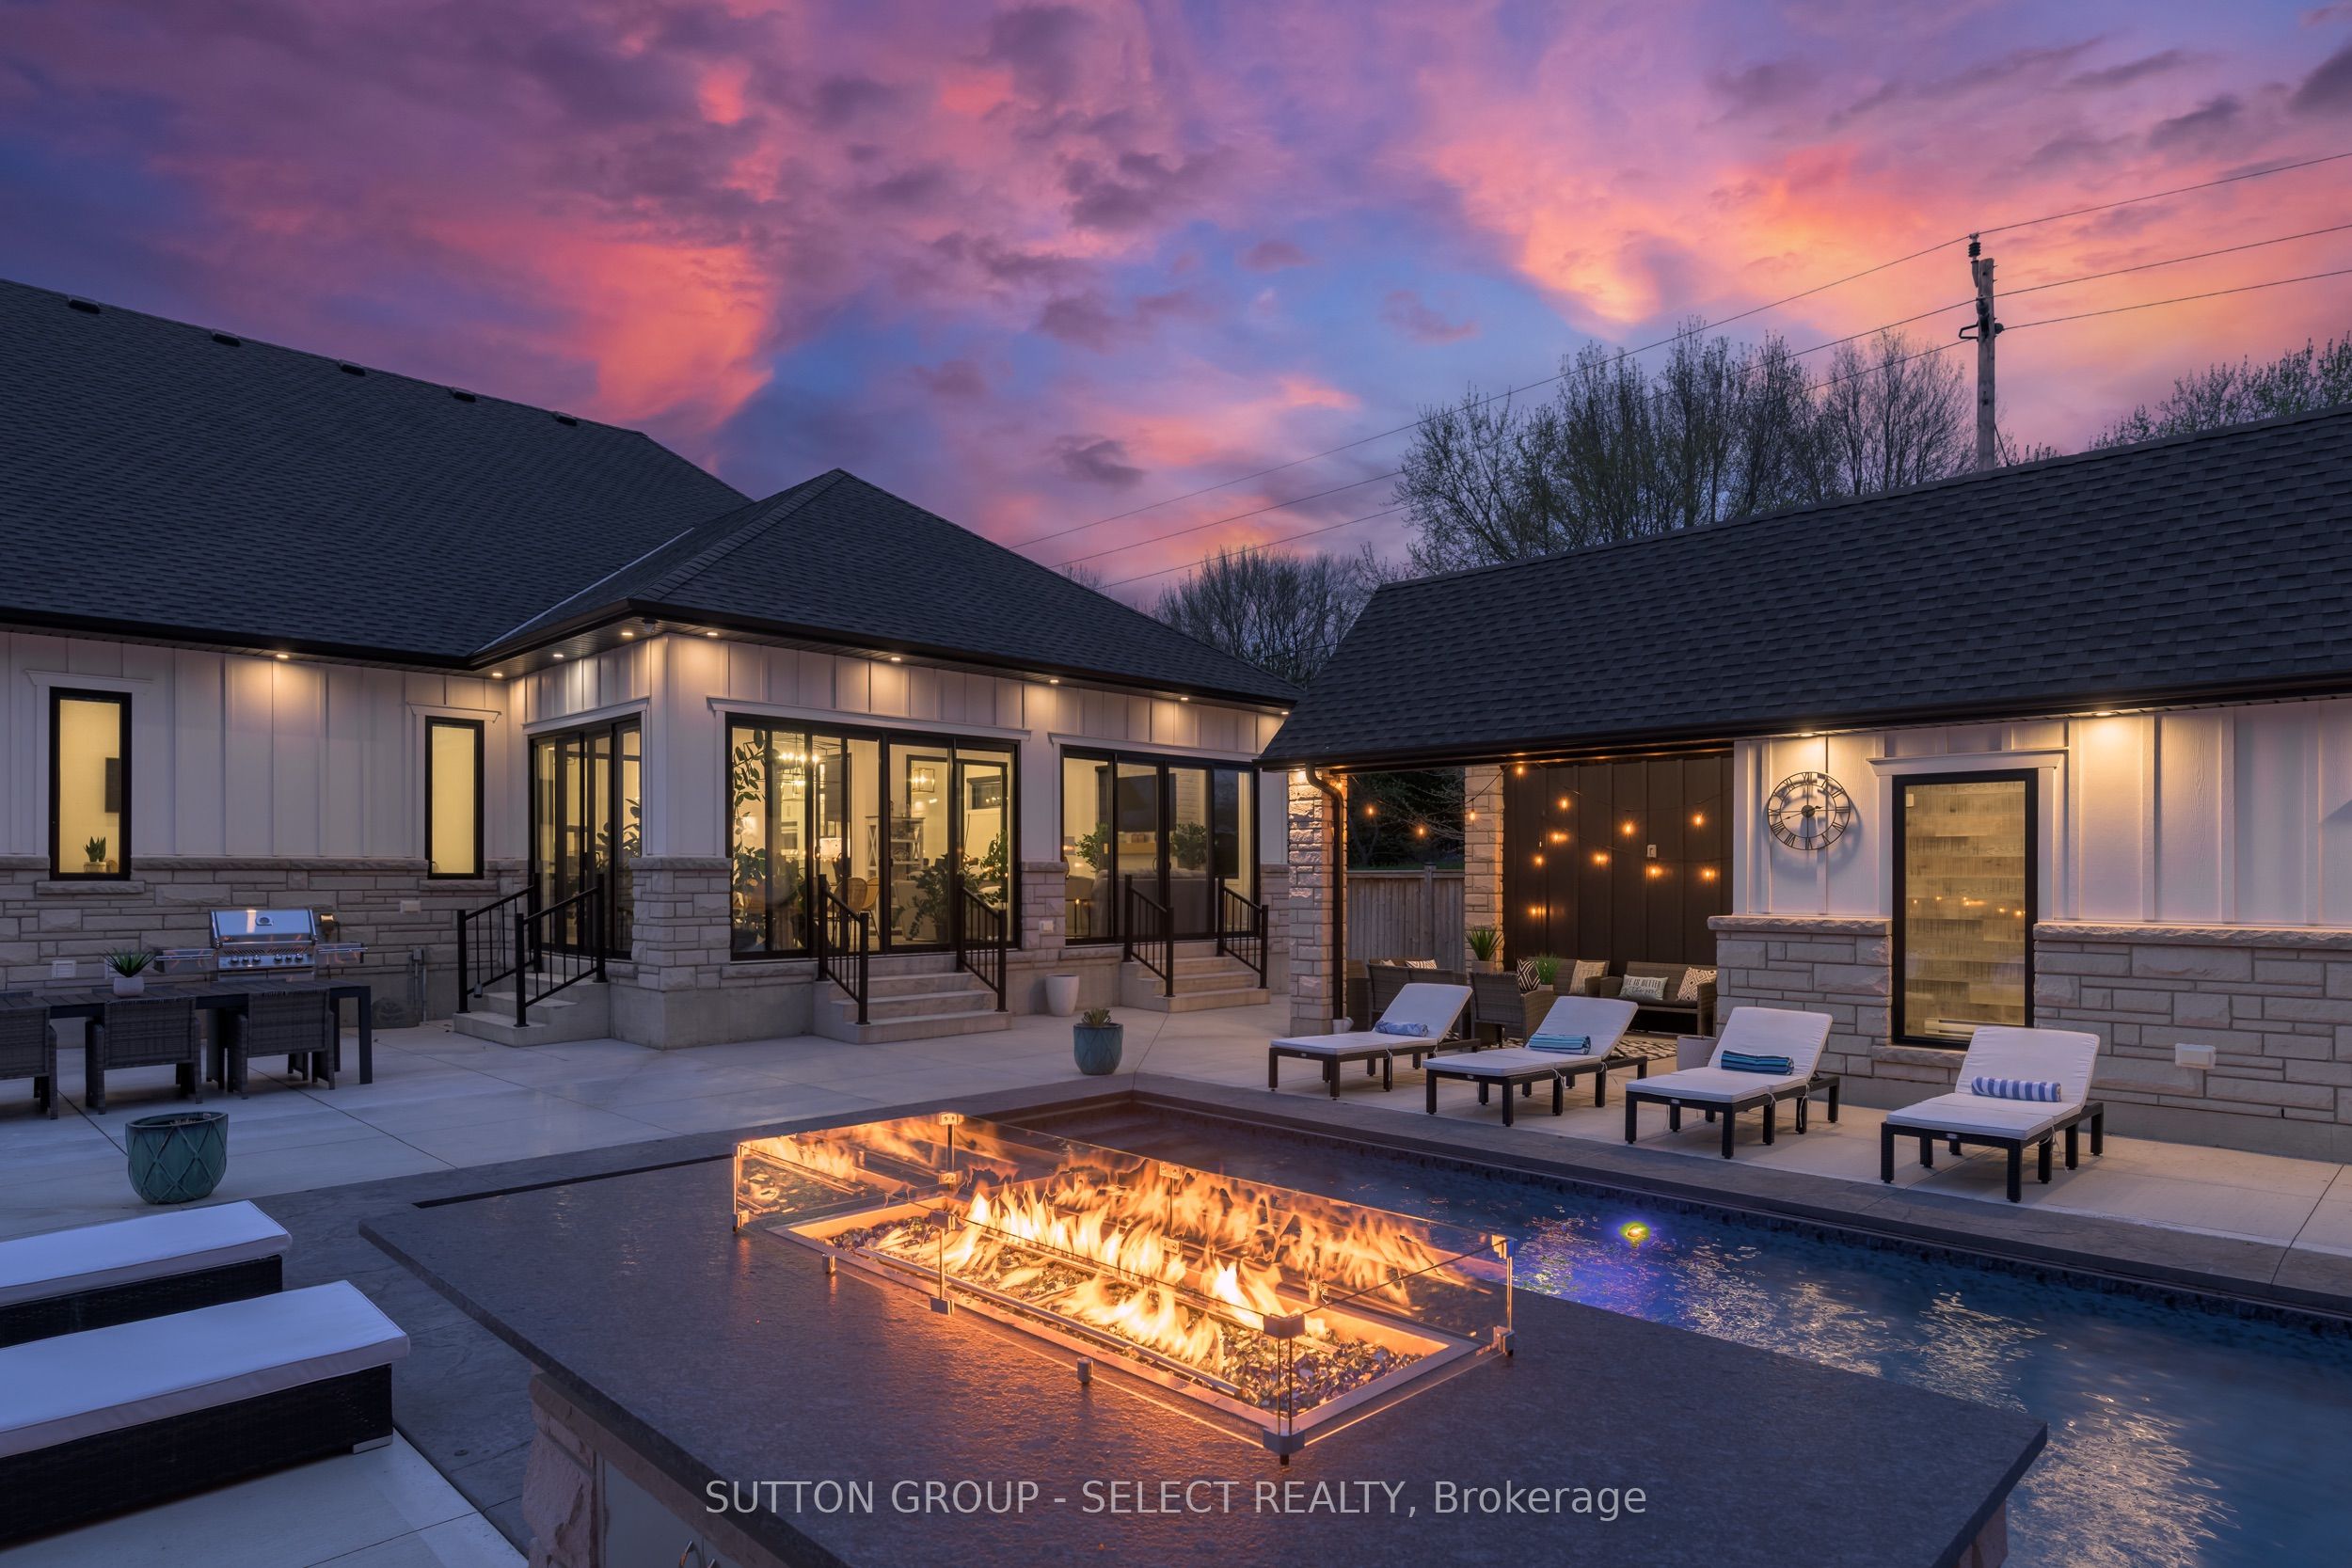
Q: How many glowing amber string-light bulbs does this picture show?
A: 13